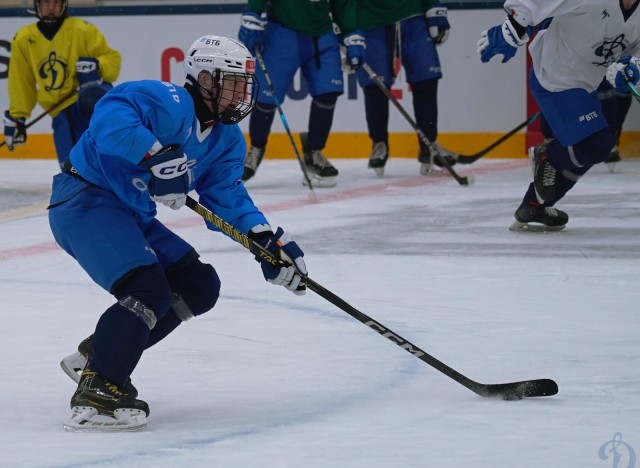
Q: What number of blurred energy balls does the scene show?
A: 0